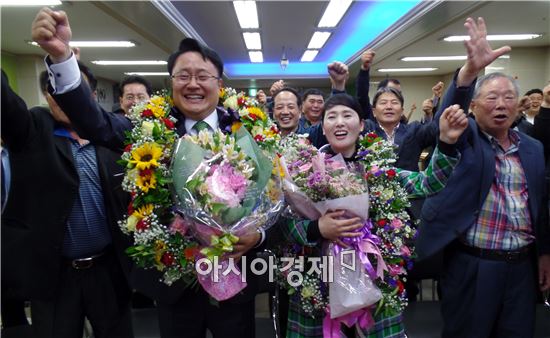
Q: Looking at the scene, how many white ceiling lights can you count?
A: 13